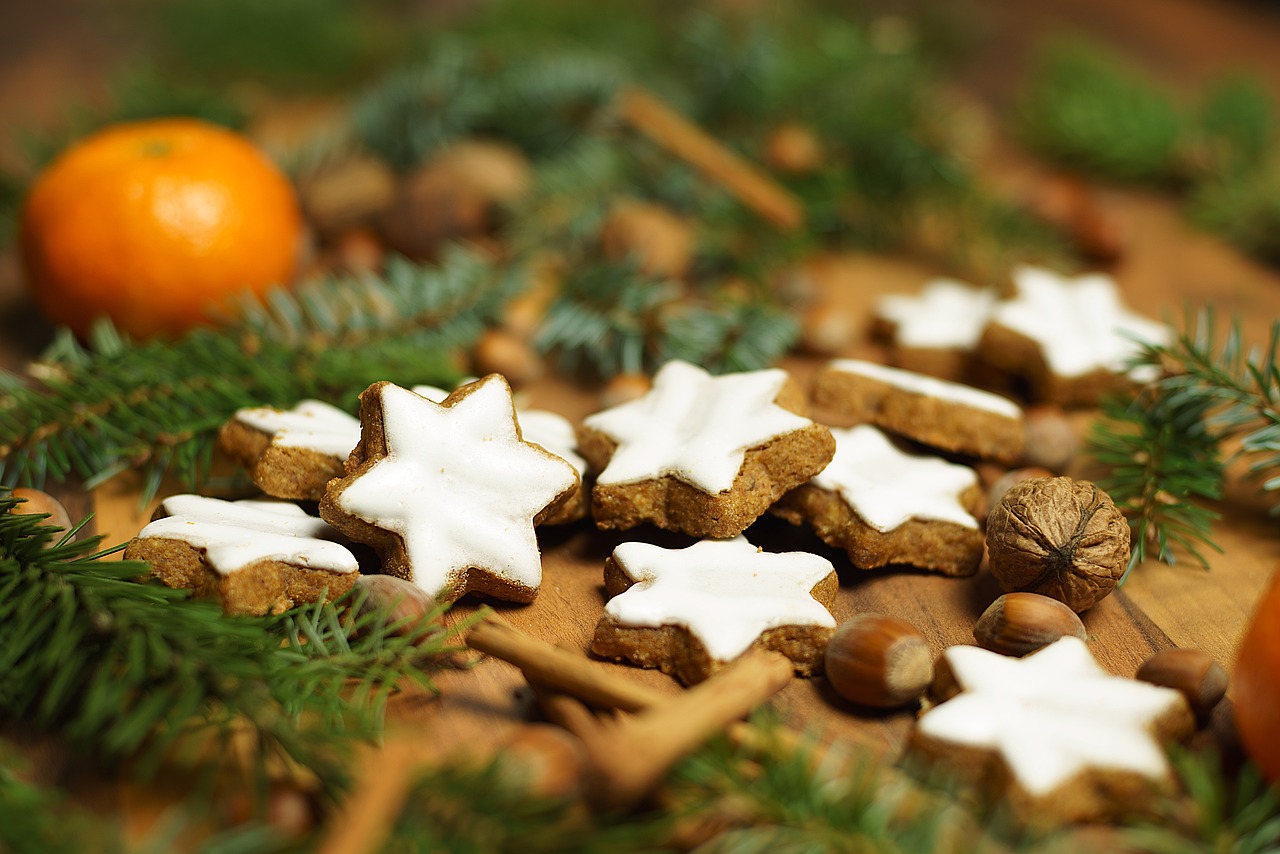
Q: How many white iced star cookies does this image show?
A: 11